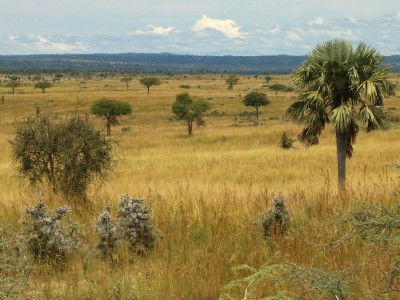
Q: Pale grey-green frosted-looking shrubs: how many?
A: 4